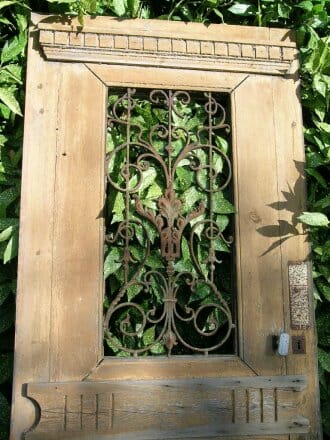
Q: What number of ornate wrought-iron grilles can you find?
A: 1